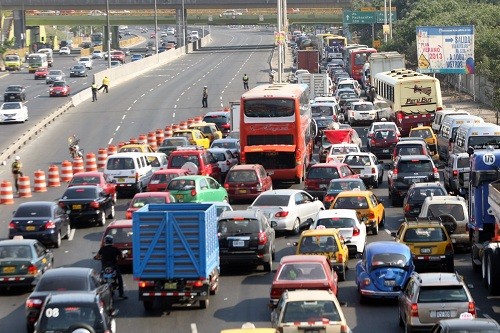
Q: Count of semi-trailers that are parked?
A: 0